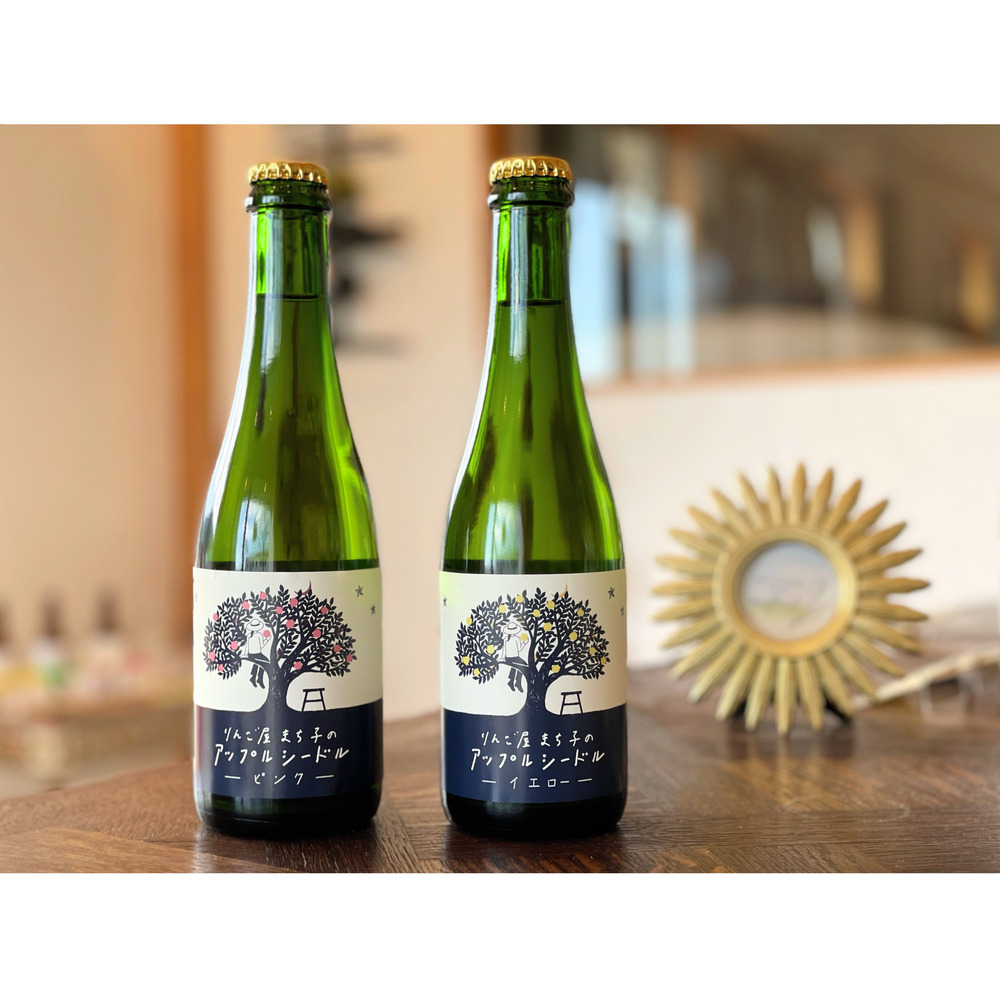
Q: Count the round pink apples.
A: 15